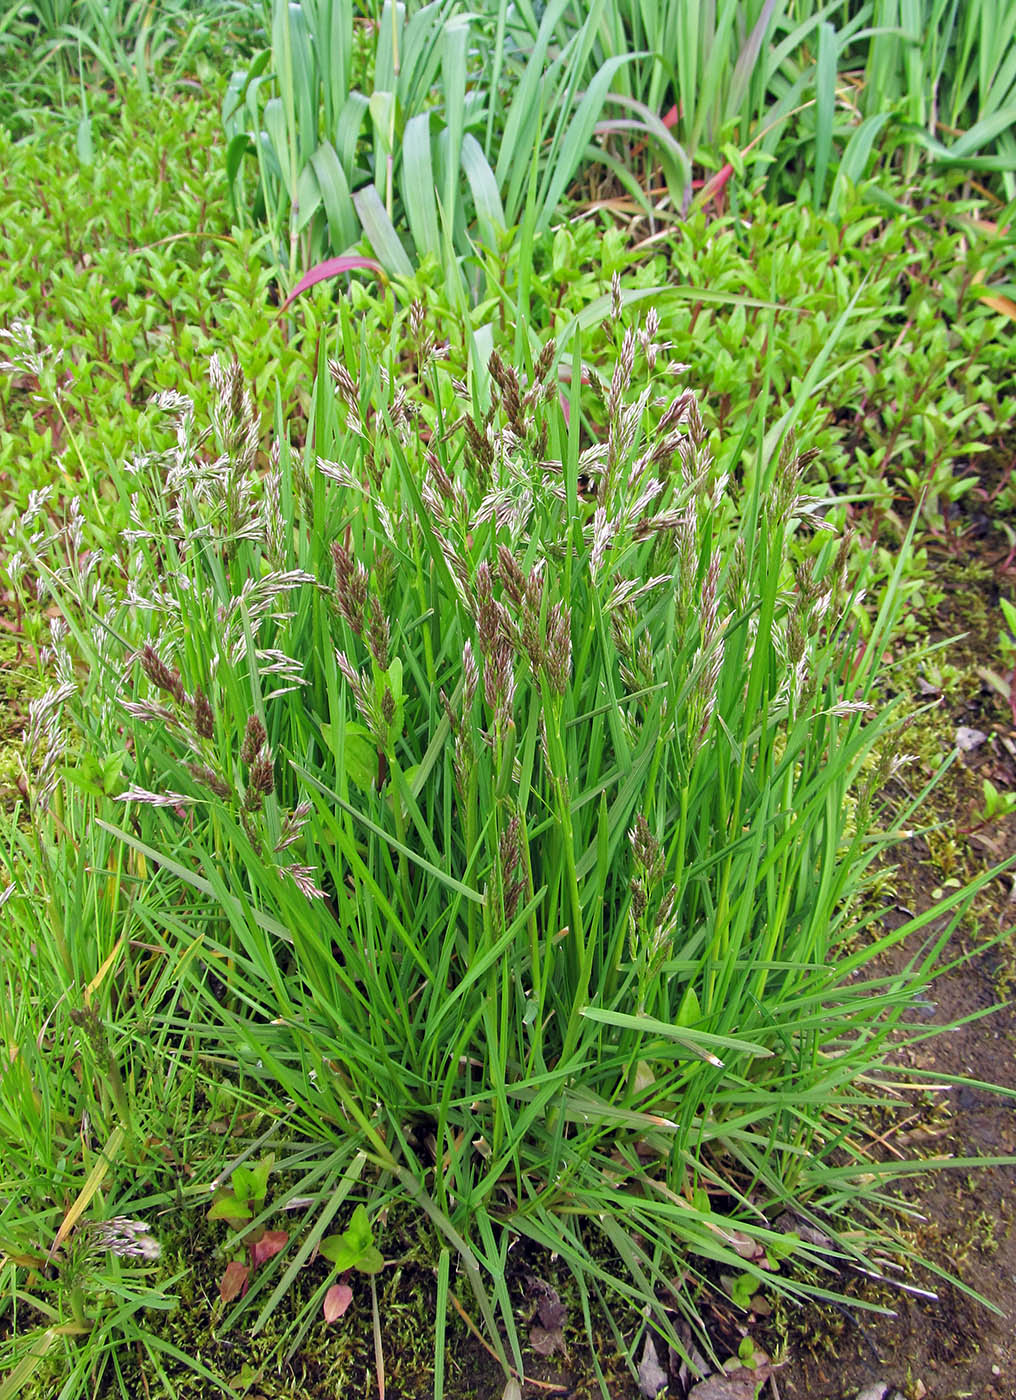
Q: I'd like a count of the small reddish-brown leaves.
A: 3